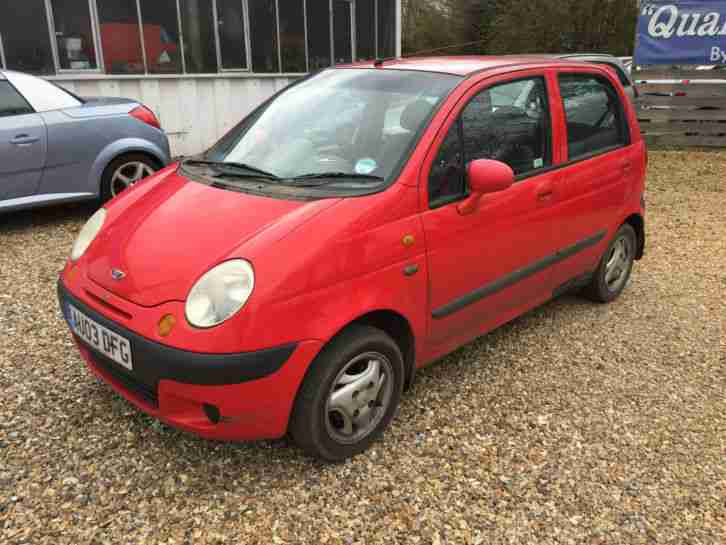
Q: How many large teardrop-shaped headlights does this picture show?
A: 2